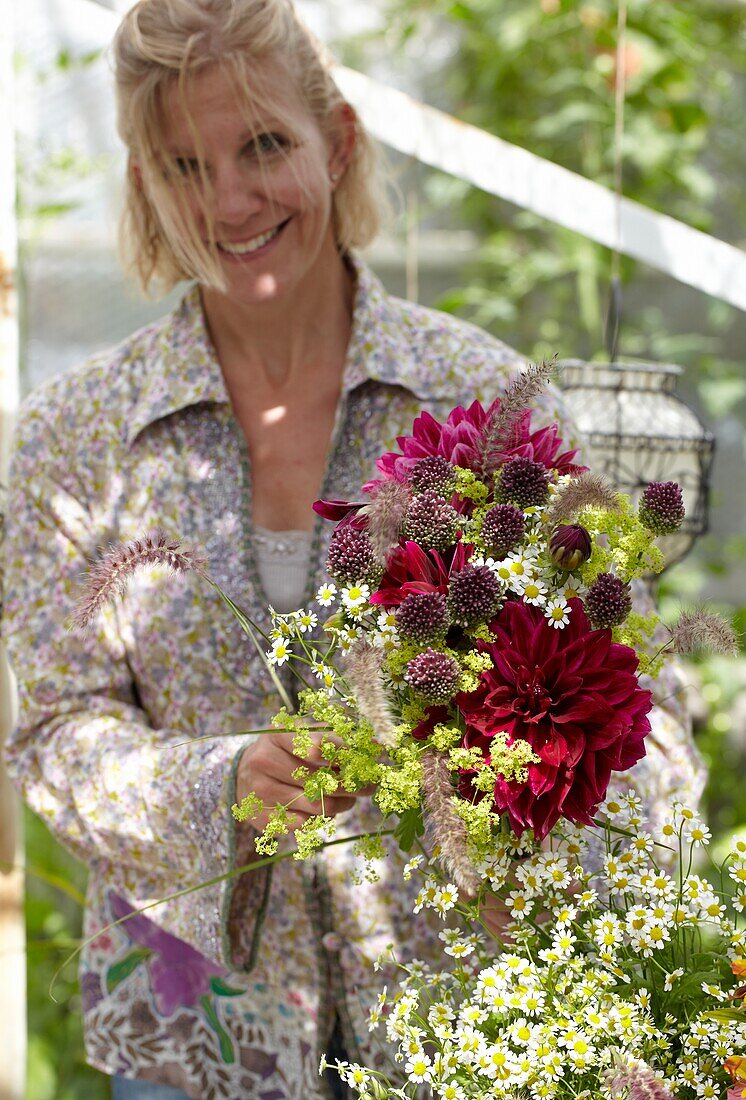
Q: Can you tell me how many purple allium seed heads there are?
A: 10